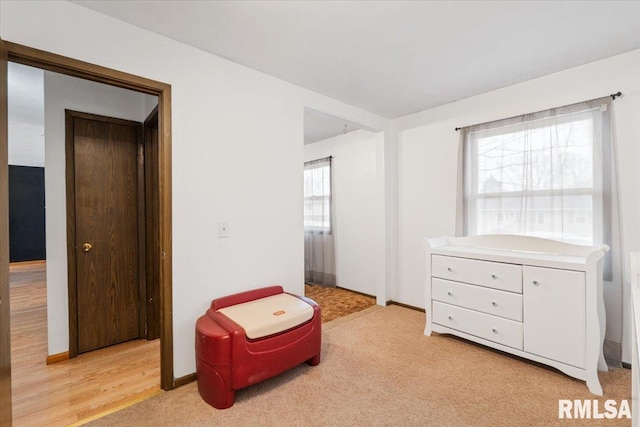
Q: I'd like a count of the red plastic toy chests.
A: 1